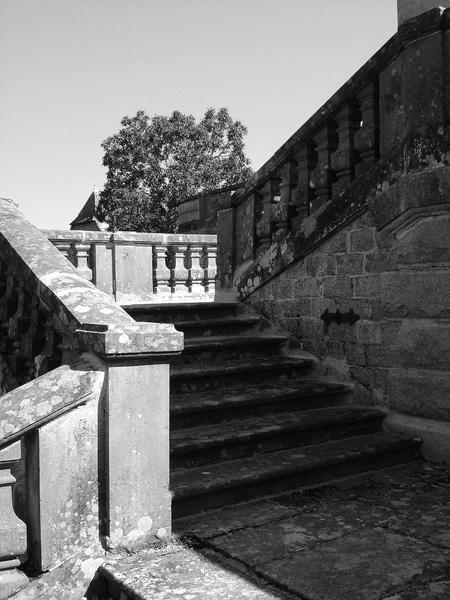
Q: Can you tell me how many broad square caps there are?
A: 1